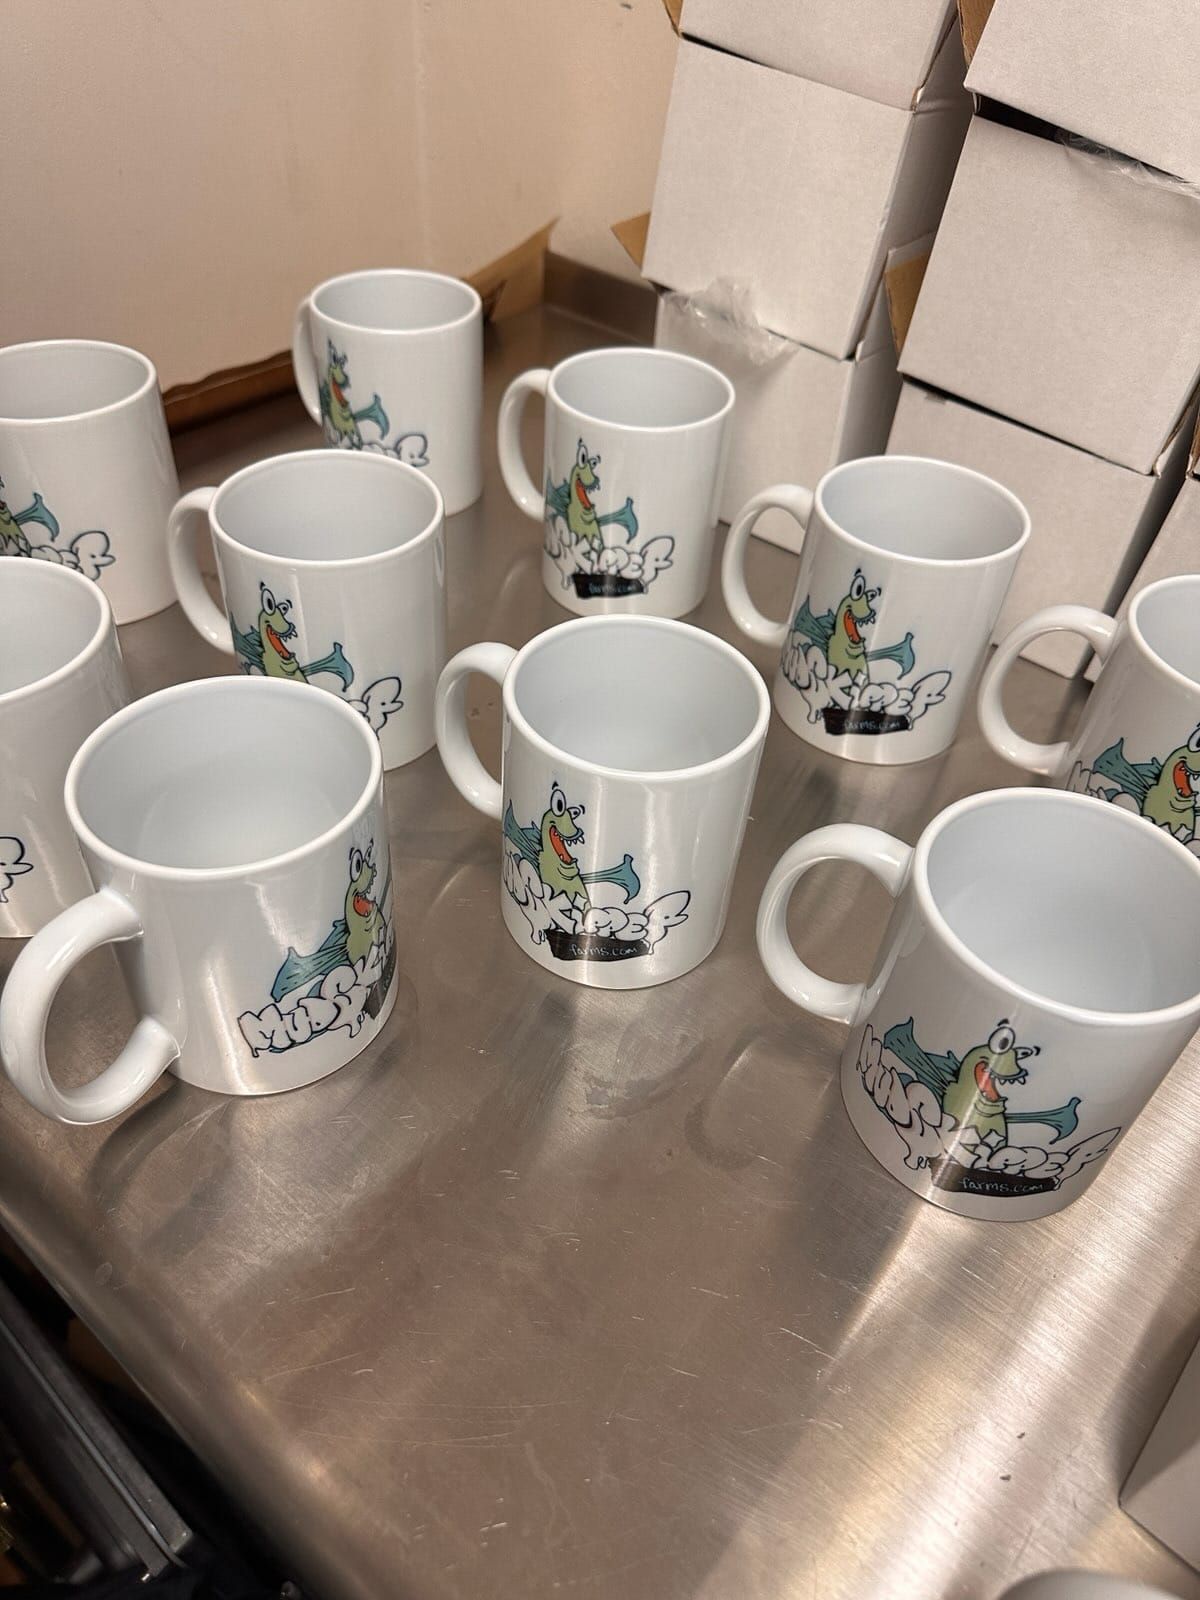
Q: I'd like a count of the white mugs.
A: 10